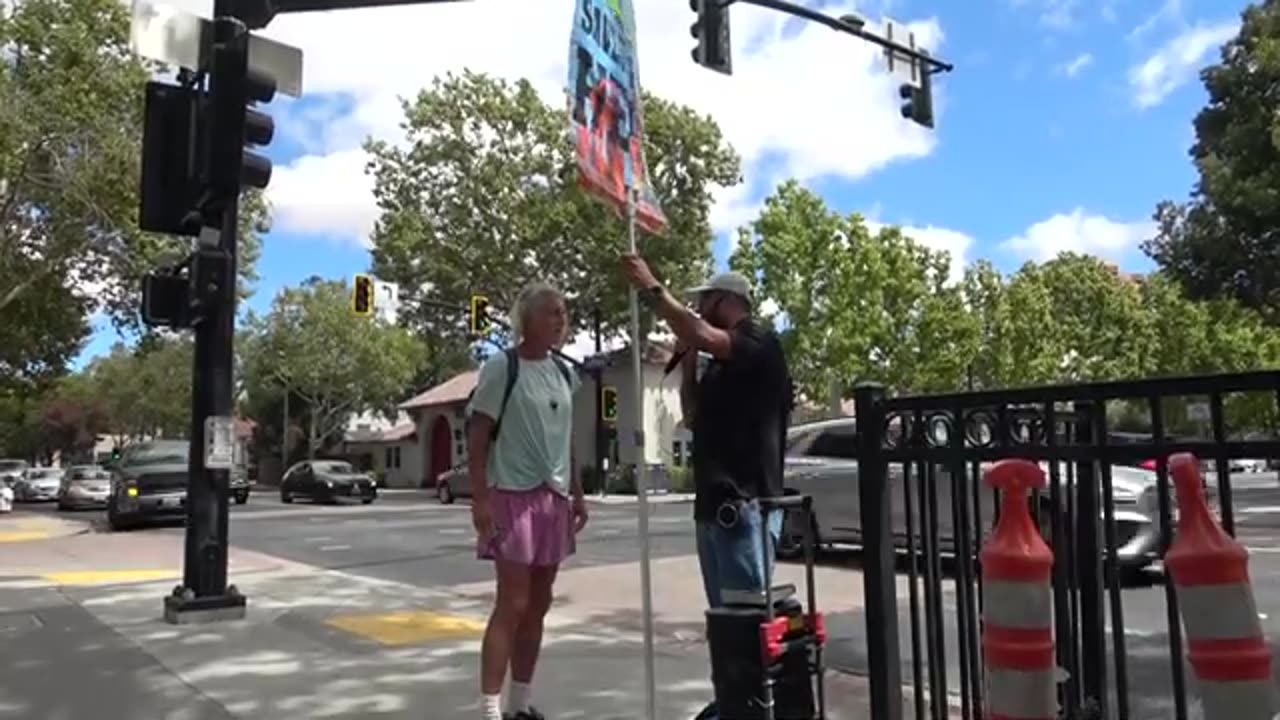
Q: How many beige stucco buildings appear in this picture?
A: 1